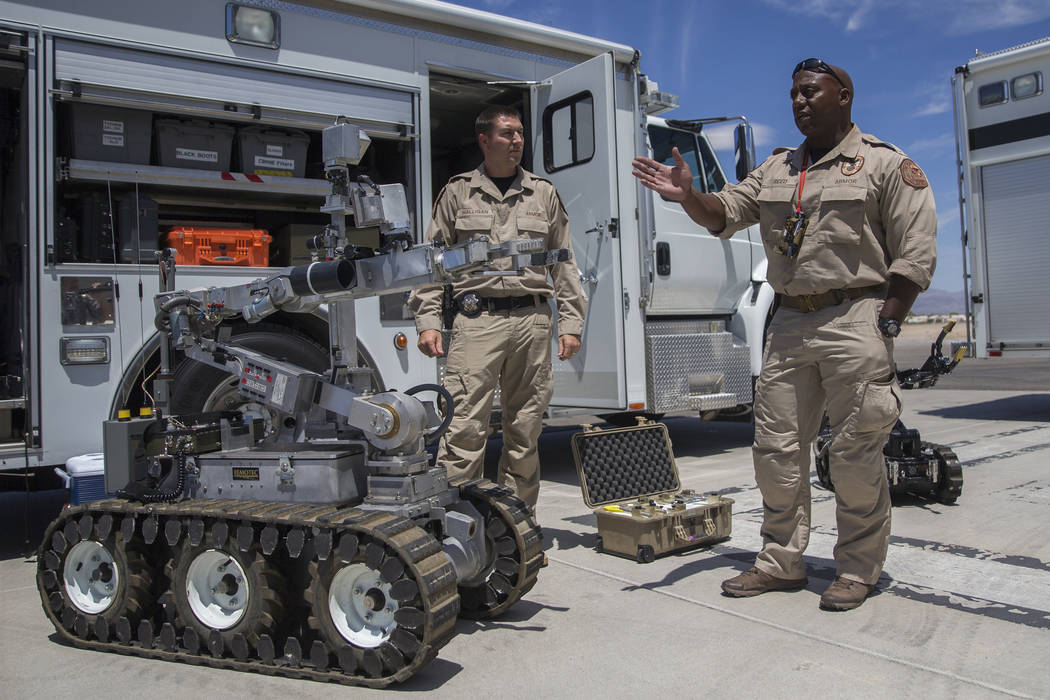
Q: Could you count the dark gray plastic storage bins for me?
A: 3